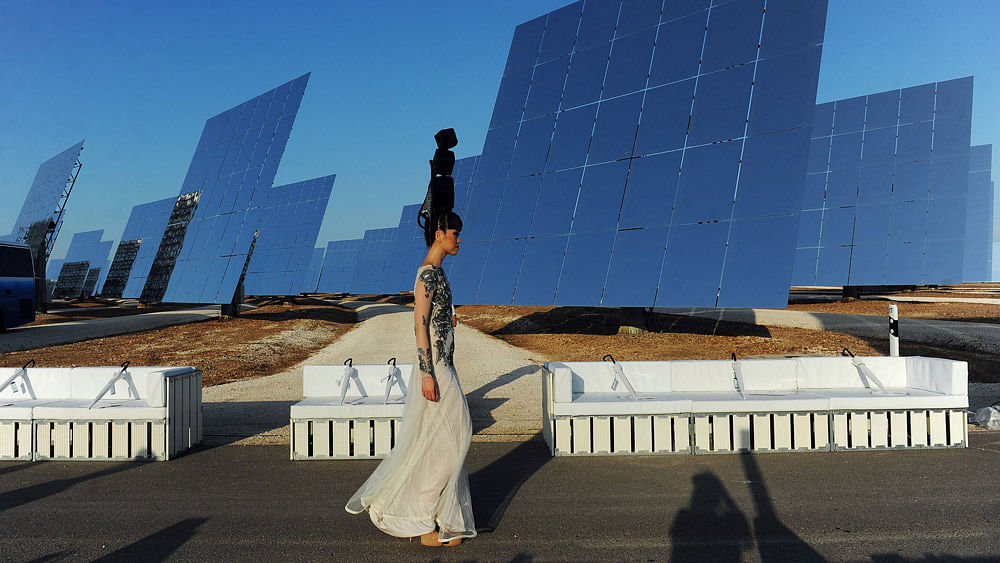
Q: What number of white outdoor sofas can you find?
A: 3